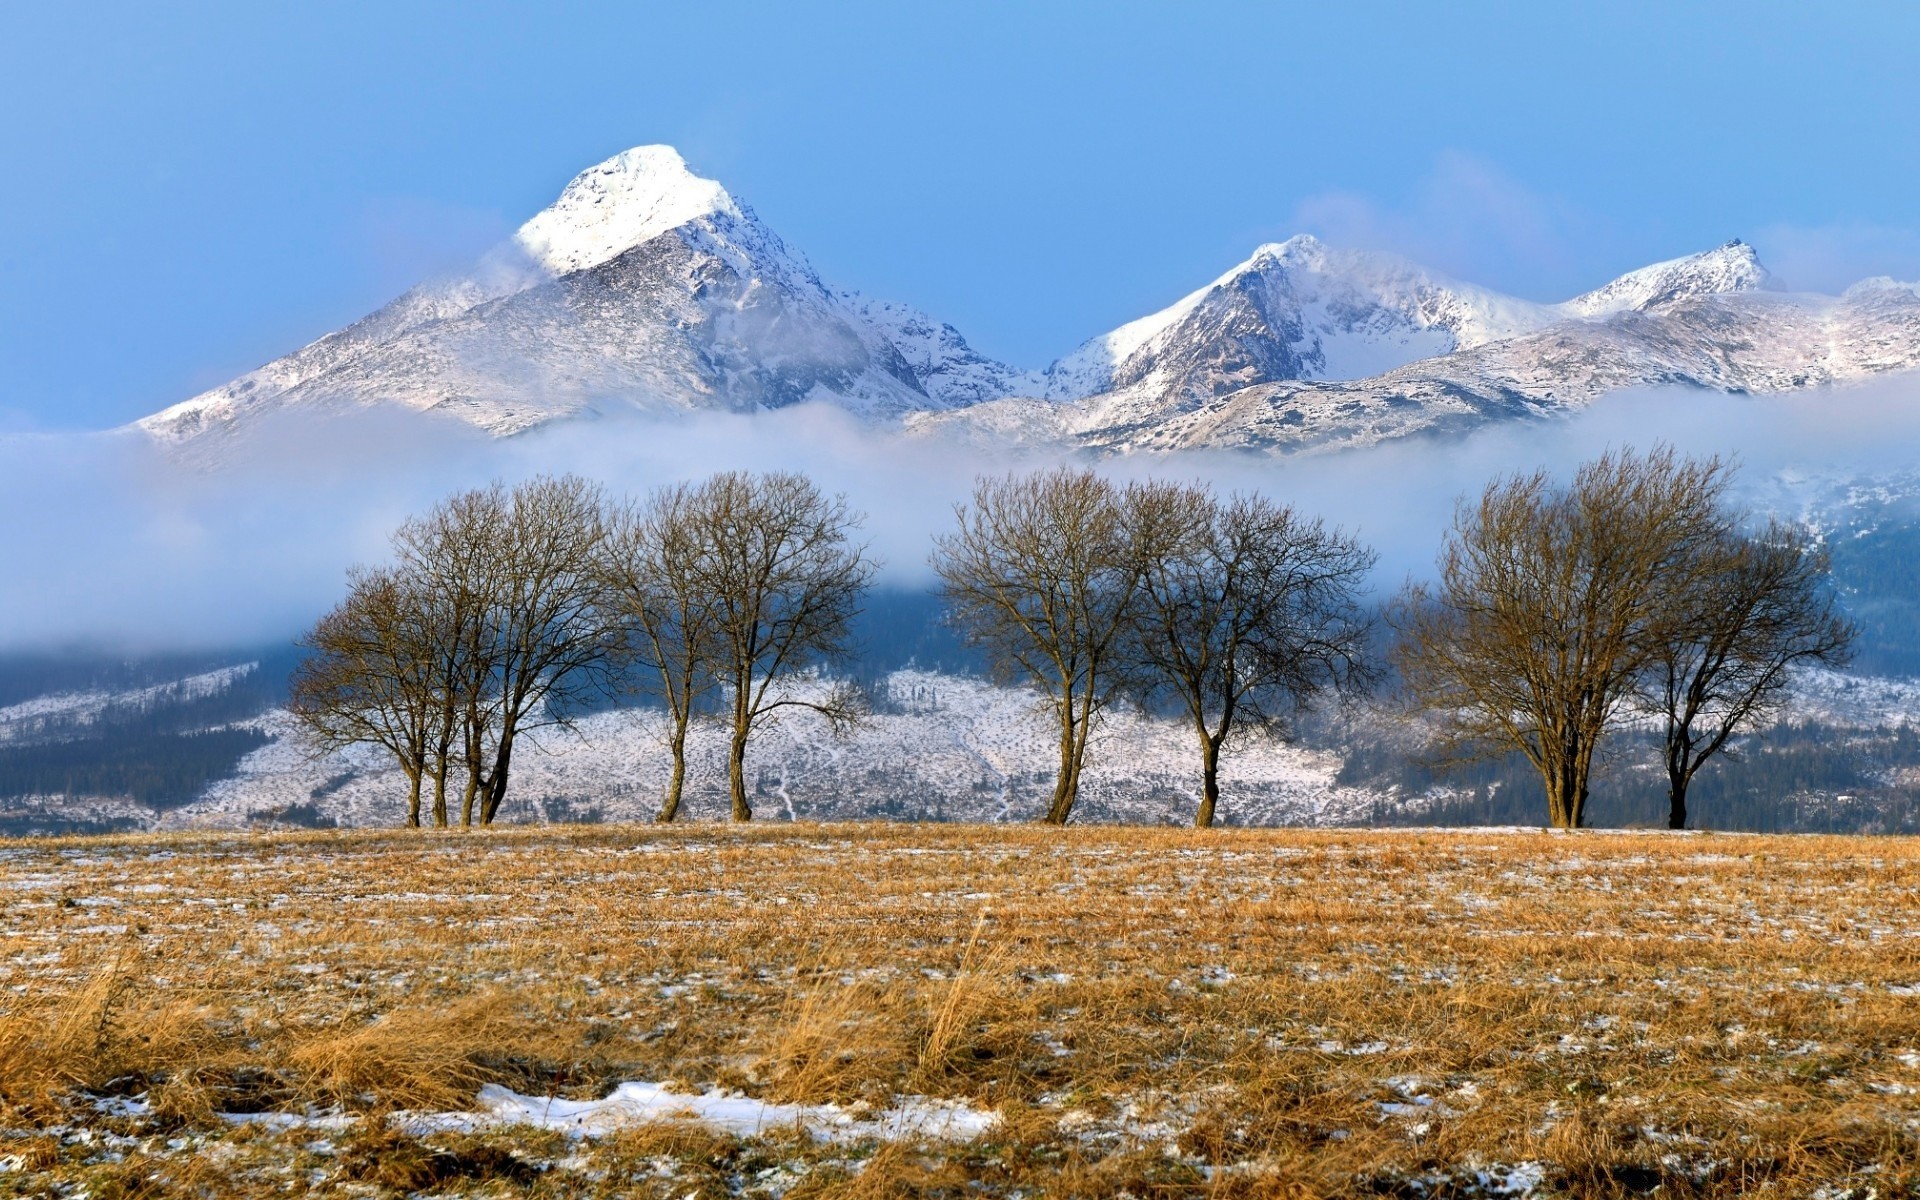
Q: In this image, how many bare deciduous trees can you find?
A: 10